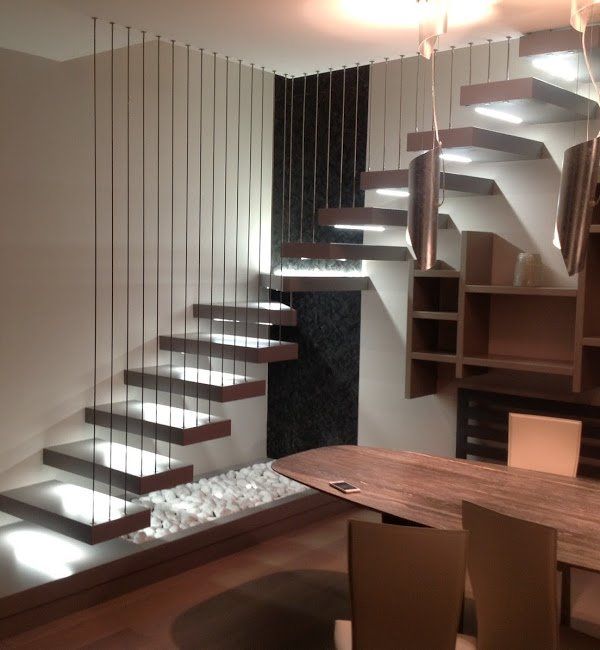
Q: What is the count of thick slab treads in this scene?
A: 13